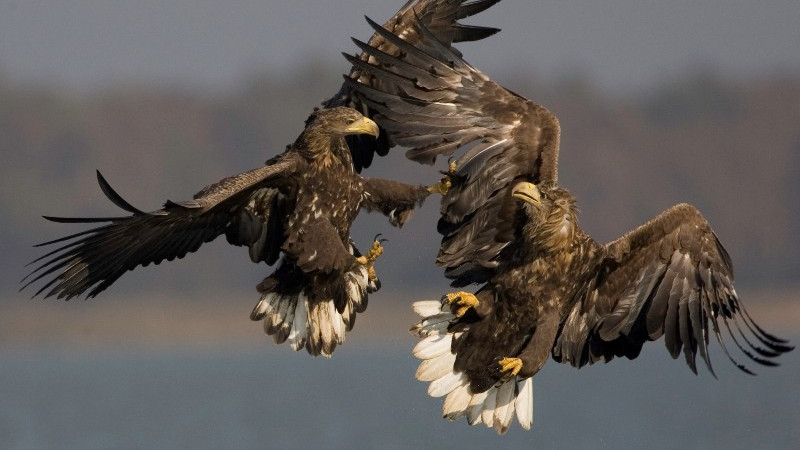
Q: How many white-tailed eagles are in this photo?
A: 2